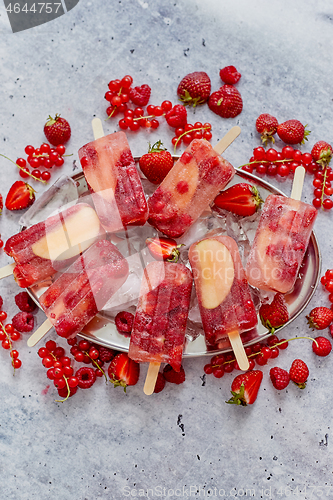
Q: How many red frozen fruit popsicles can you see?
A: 7